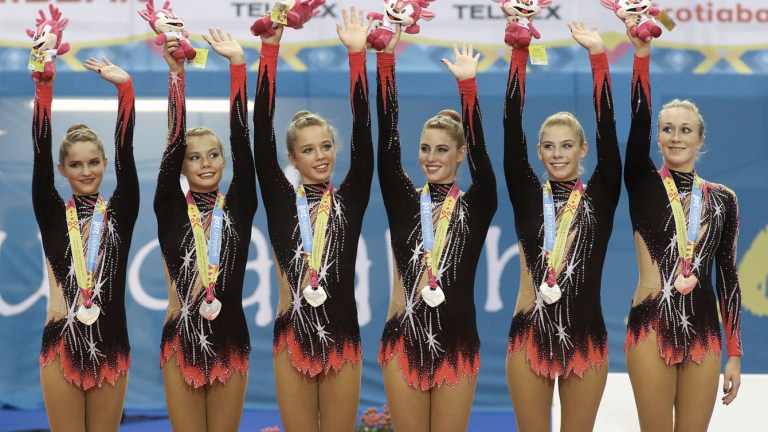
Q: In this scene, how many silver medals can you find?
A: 6